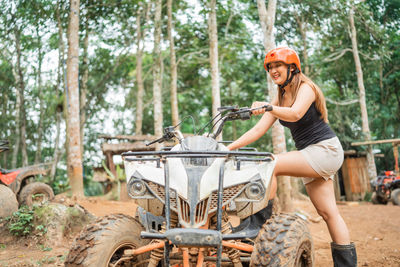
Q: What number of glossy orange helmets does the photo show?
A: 1